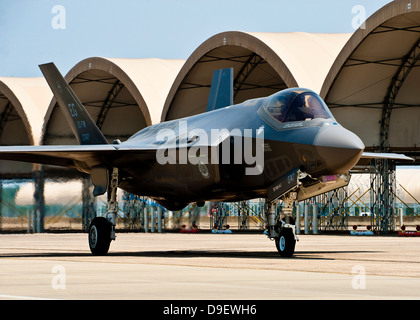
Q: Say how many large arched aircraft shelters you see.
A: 4